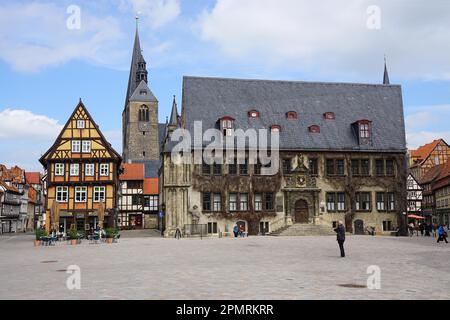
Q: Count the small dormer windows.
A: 5